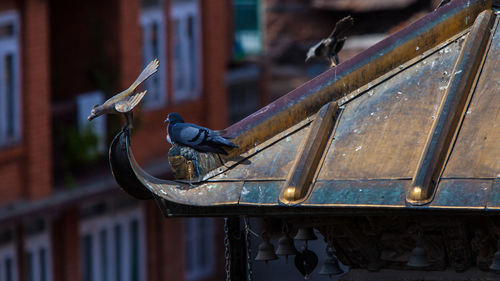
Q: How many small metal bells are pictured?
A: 6